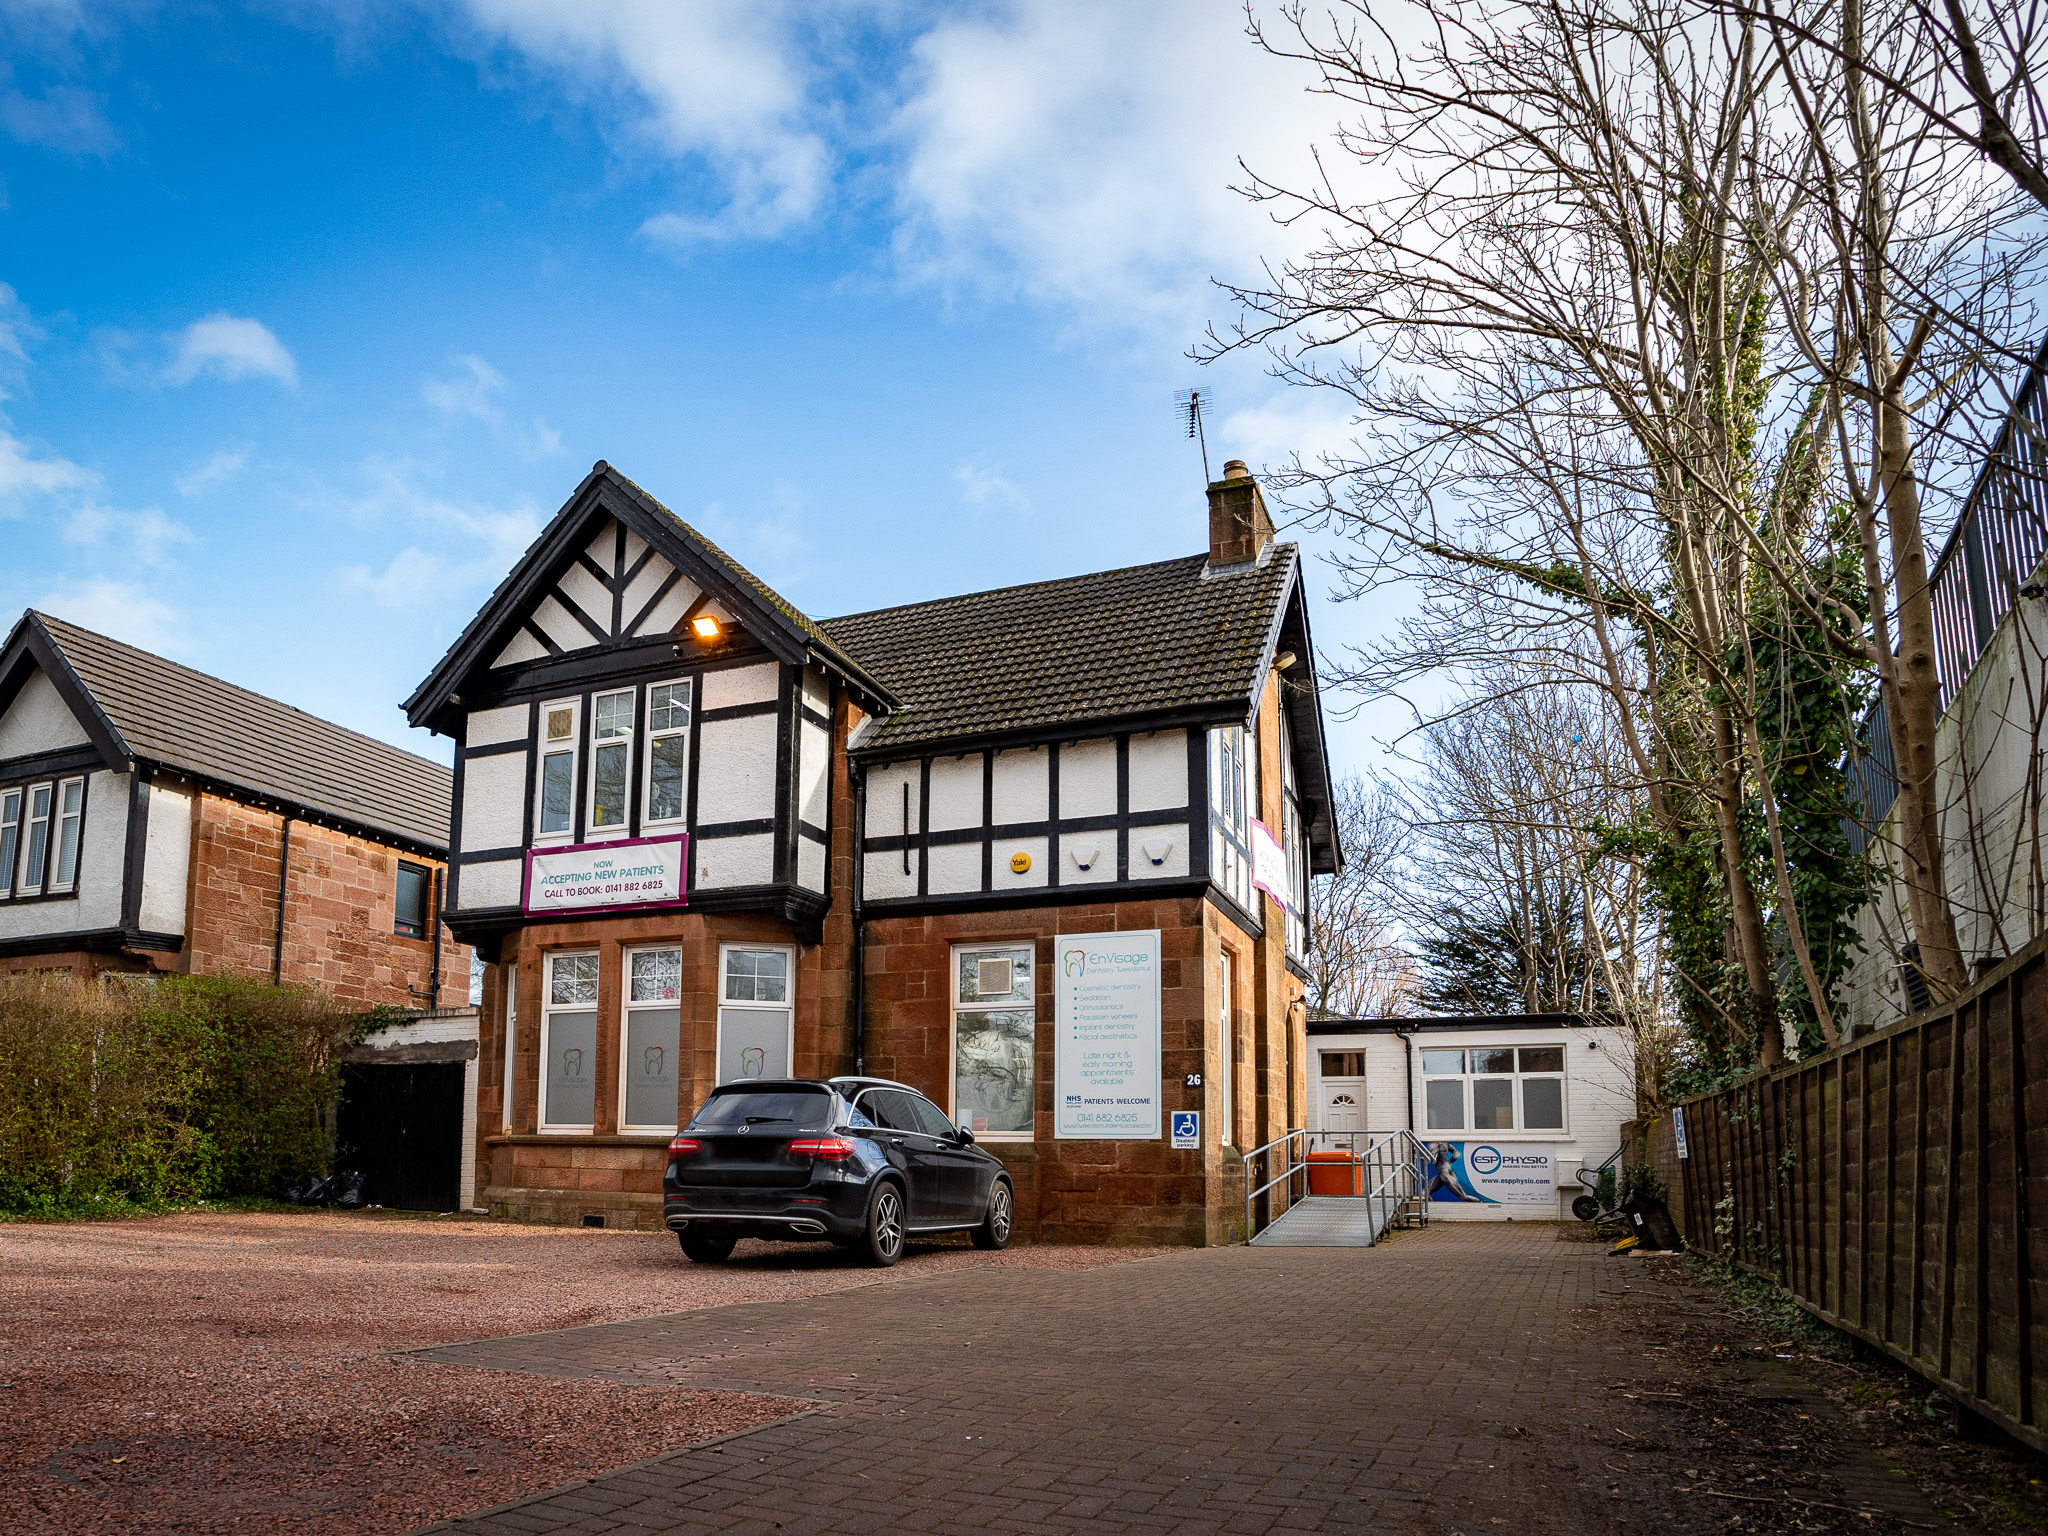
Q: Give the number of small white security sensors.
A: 2